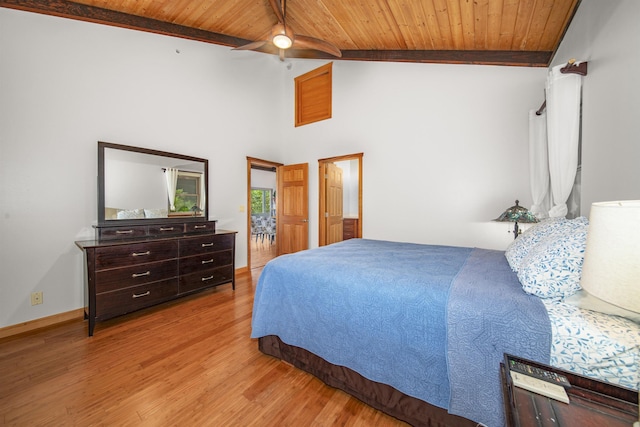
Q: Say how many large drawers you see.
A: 6